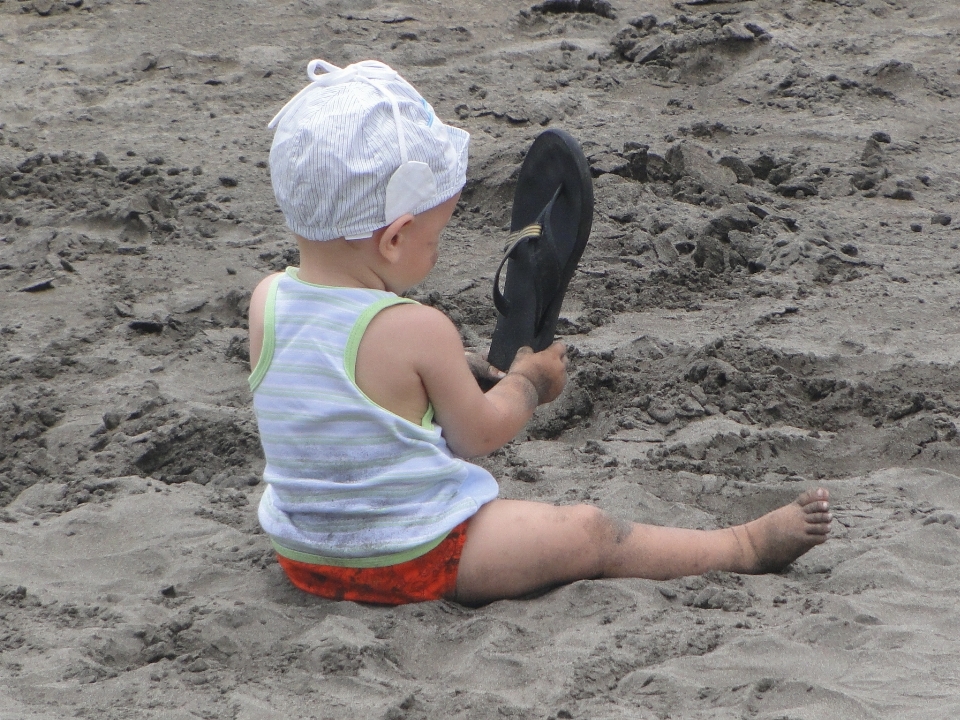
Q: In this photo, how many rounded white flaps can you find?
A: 1